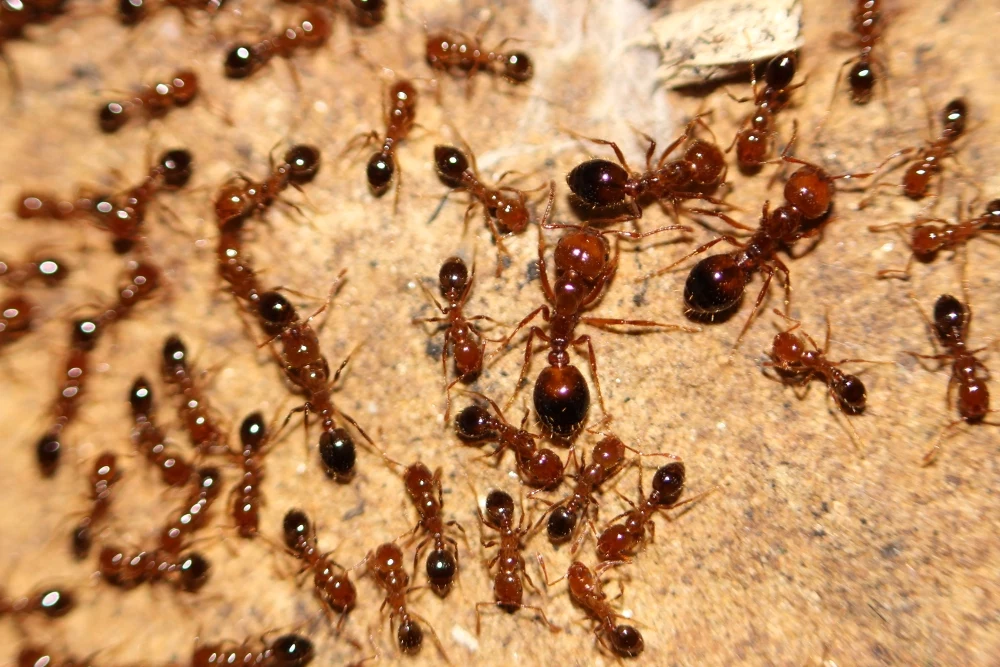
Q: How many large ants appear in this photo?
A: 3